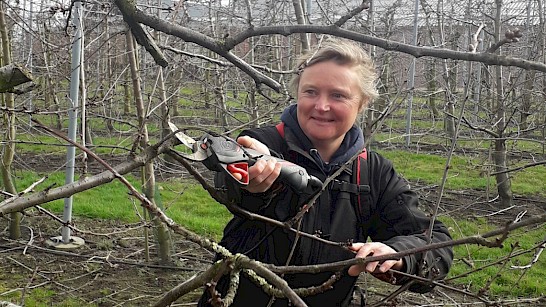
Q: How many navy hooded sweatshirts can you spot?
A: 1